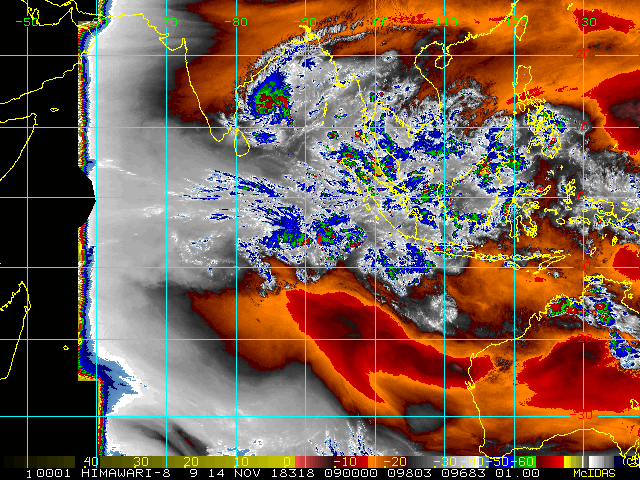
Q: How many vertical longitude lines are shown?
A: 9